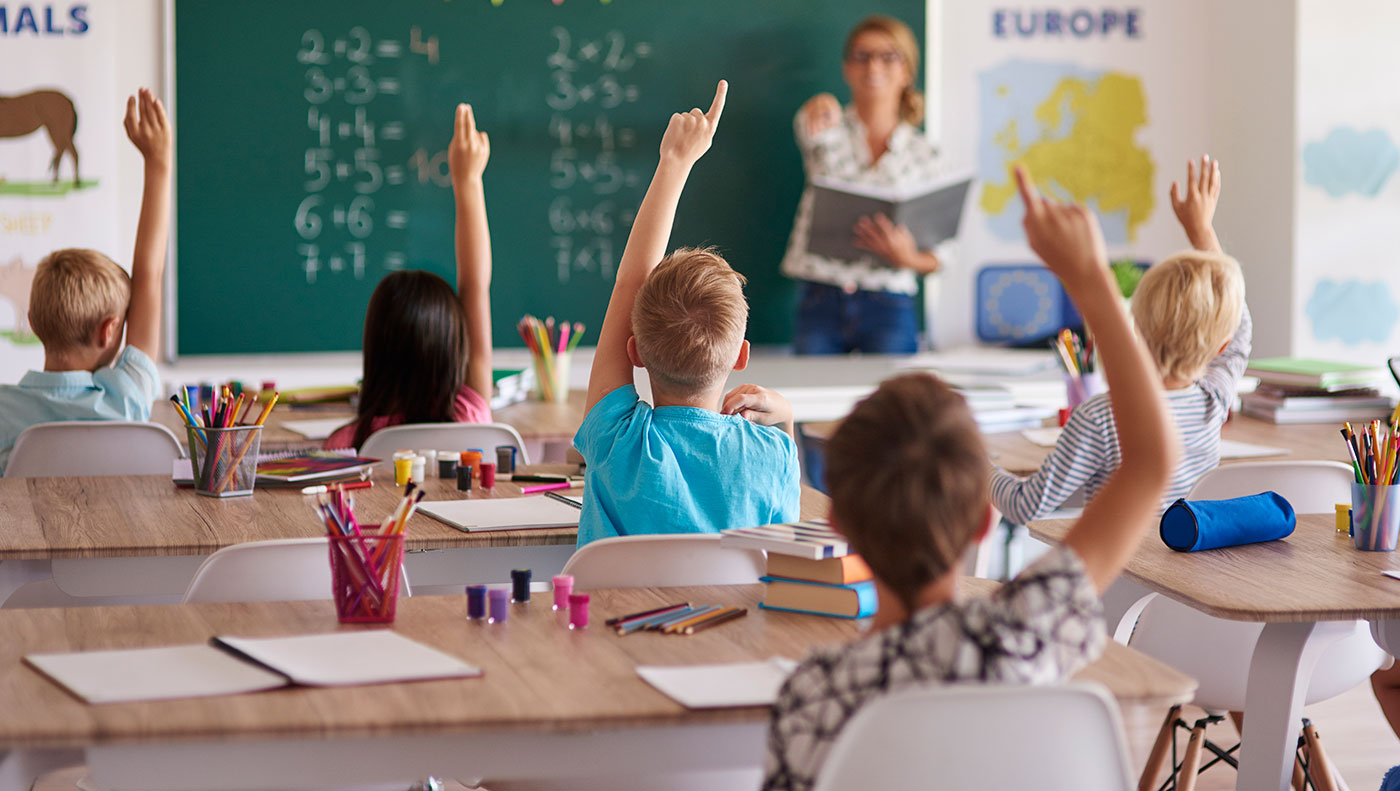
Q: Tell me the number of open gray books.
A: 1